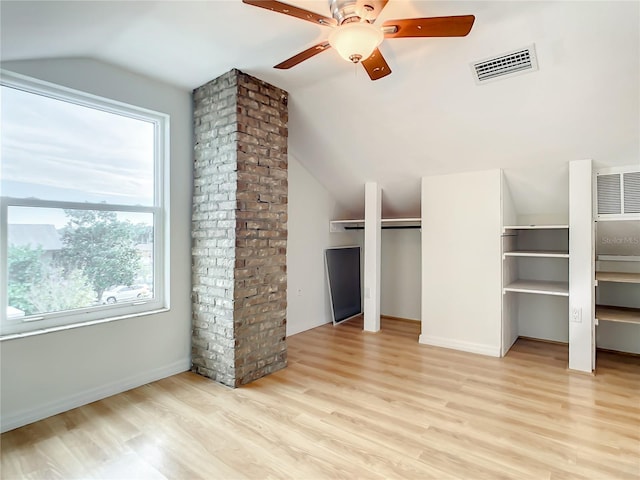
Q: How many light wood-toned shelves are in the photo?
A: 2